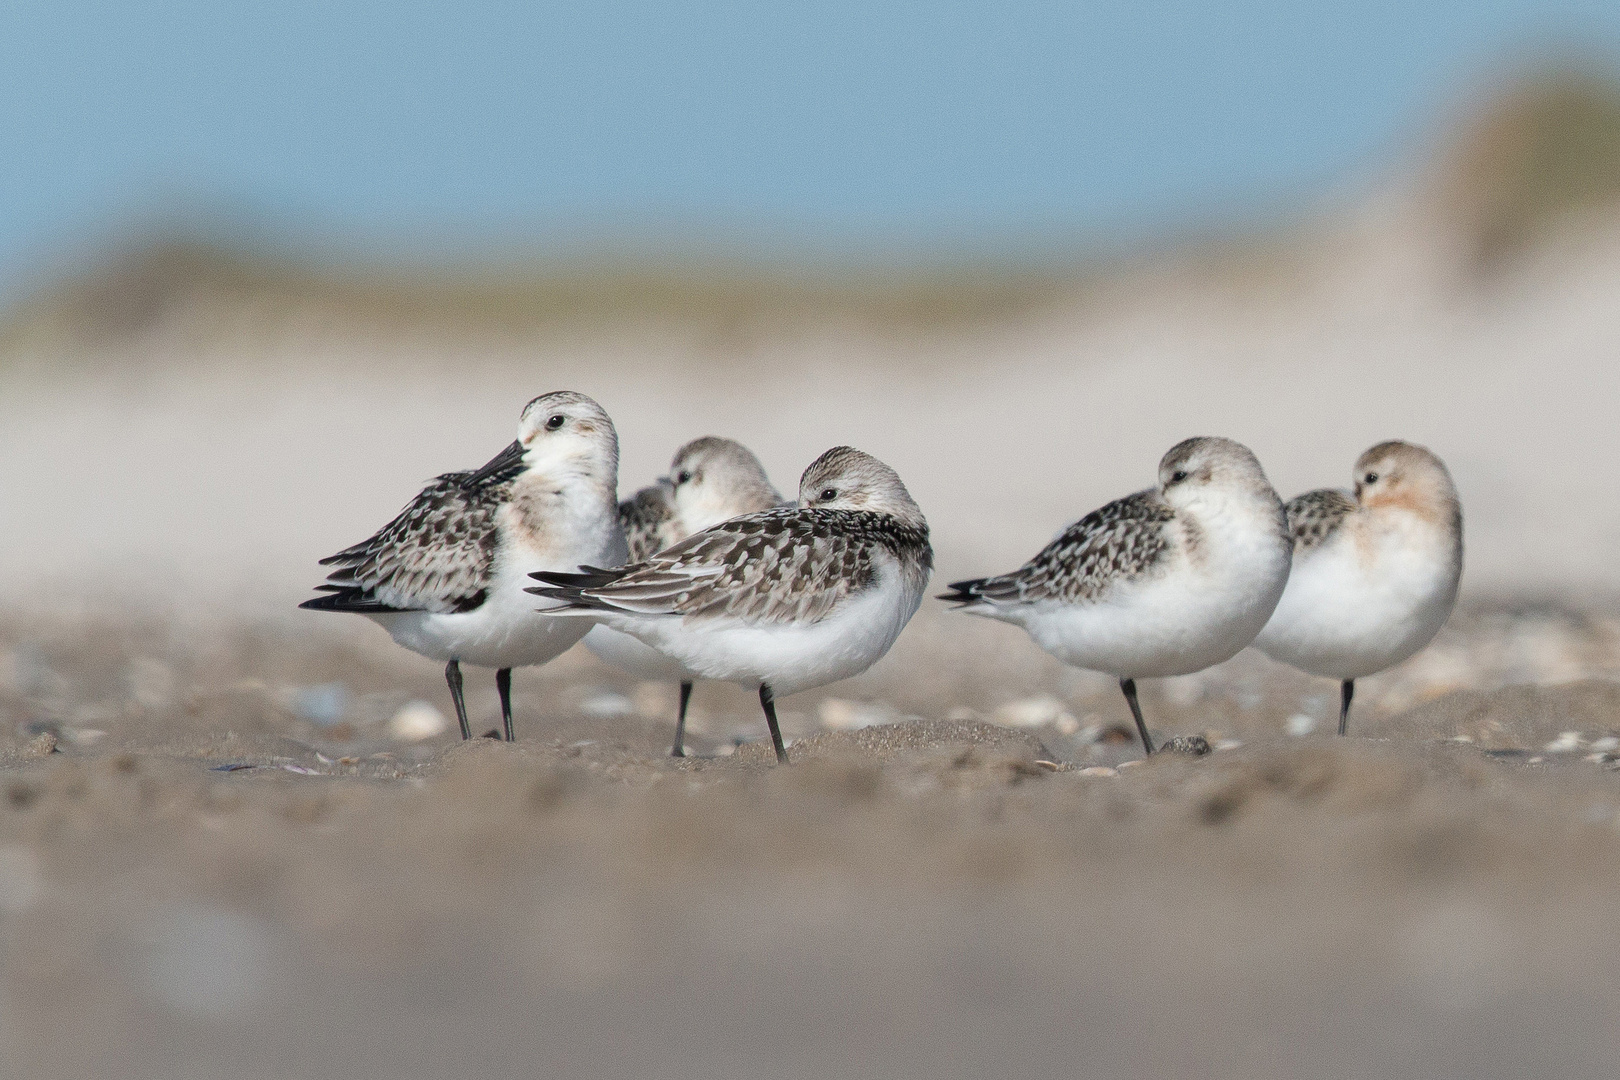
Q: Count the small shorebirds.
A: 5